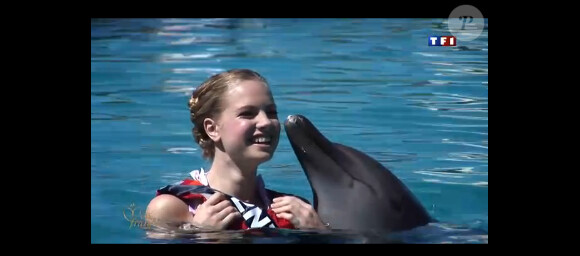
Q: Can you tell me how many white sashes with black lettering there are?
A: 0